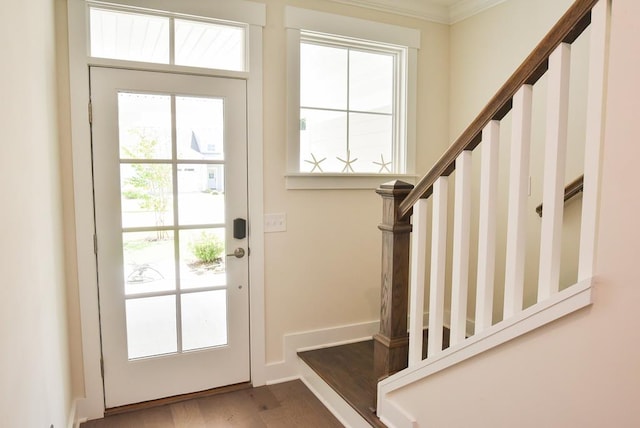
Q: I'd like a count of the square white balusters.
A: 7